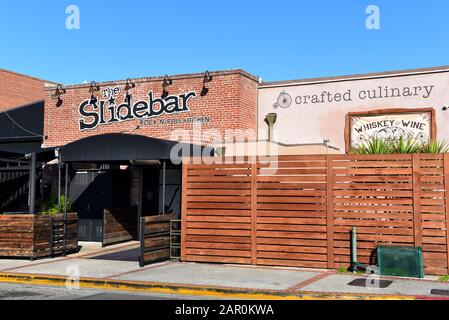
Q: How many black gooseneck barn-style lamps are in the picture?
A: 5